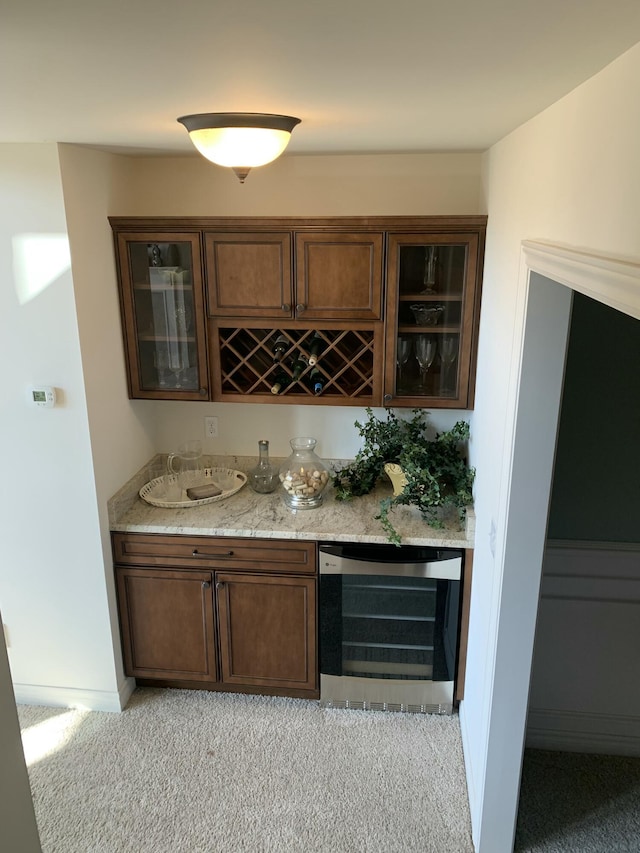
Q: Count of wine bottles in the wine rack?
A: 5